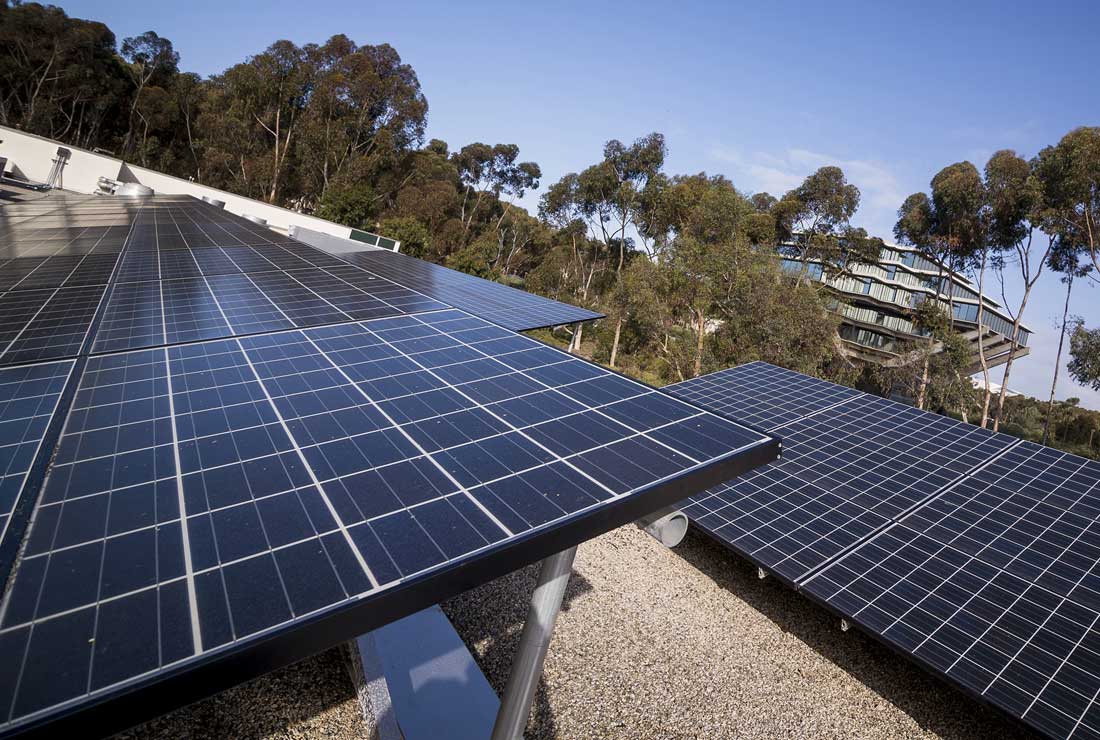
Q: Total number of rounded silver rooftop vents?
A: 3